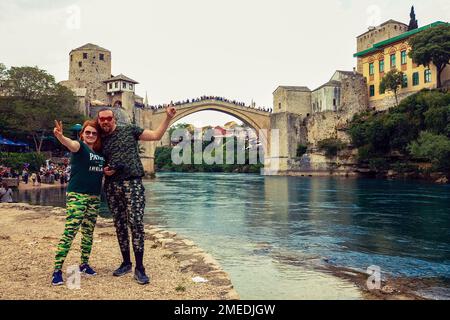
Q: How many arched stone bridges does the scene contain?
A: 1